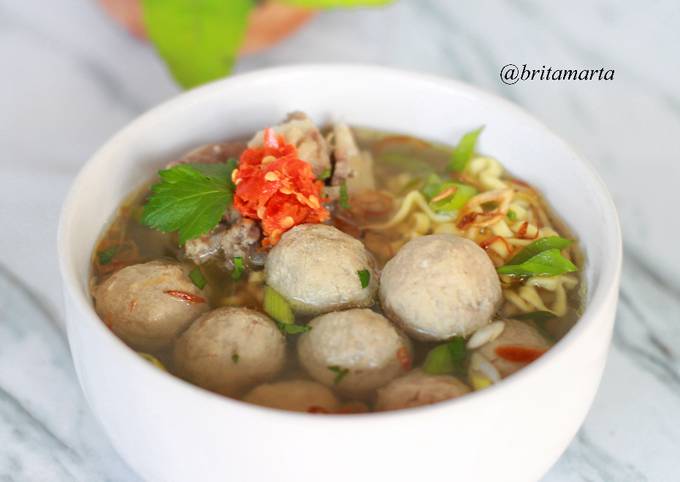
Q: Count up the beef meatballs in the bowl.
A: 8